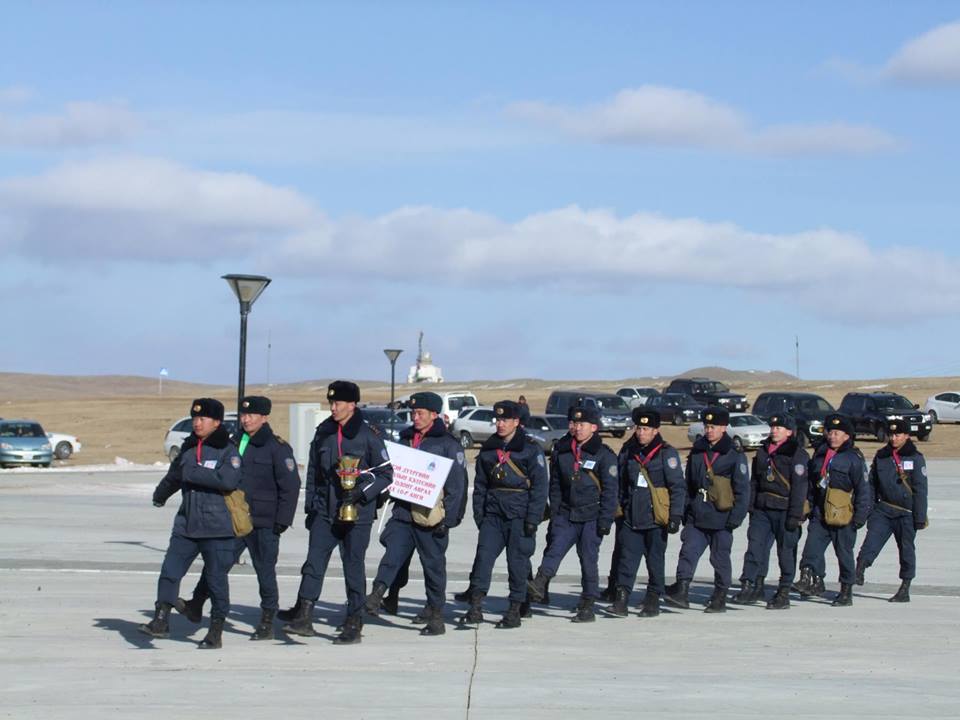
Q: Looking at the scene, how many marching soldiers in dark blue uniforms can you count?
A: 11